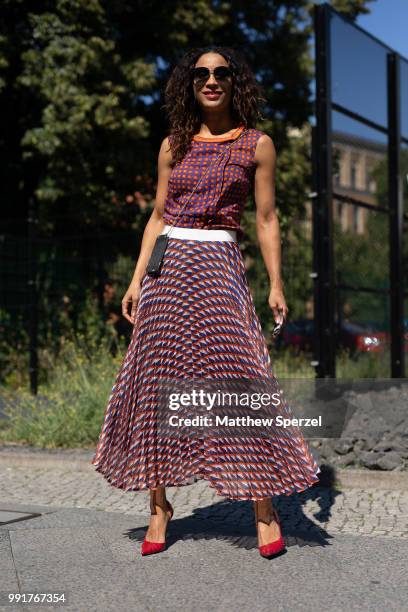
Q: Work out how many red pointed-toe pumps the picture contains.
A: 2